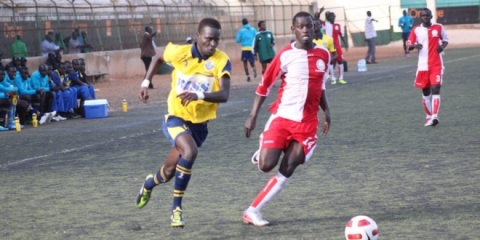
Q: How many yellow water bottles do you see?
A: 4